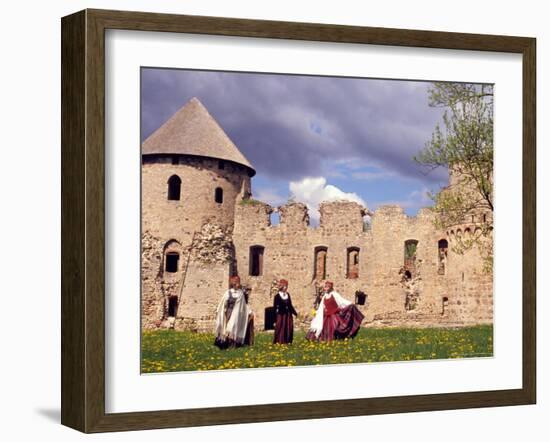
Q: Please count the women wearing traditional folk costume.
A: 3